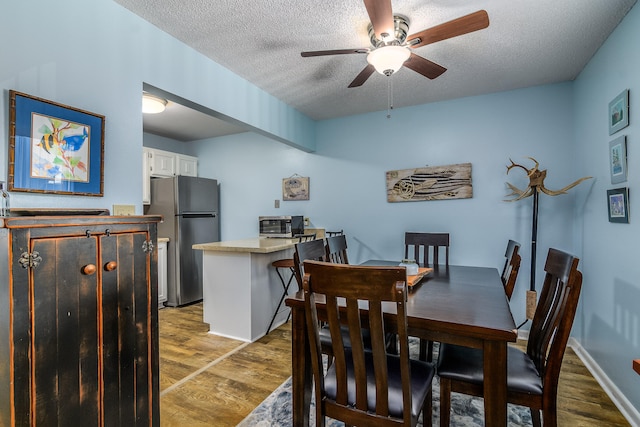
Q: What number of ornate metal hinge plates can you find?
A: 2